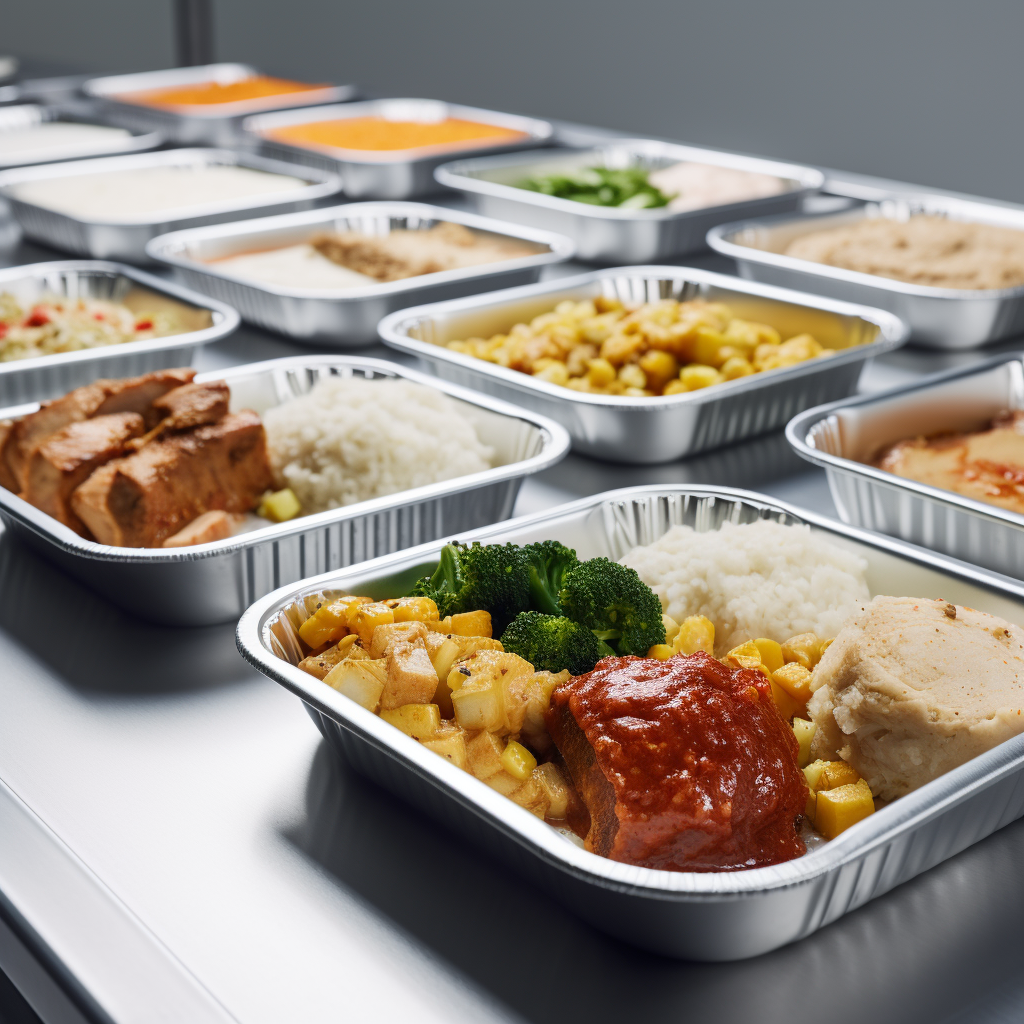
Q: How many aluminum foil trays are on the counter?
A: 12